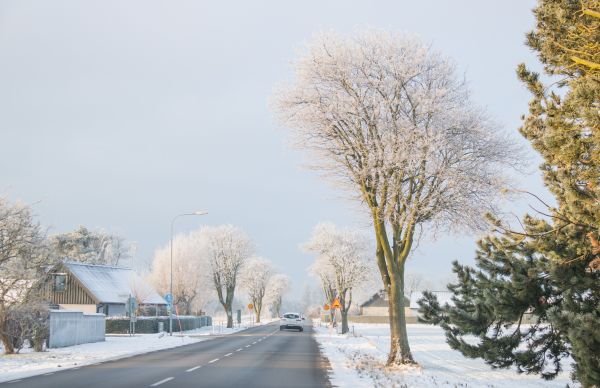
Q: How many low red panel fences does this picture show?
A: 0